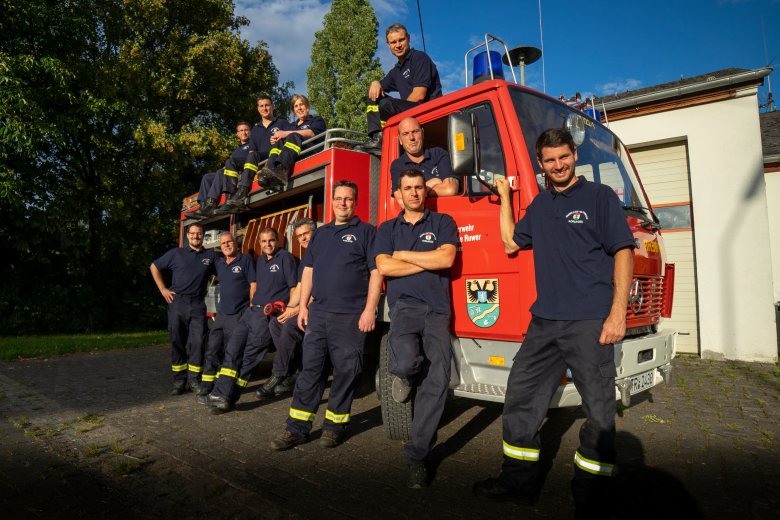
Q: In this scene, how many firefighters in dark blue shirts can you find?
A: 12